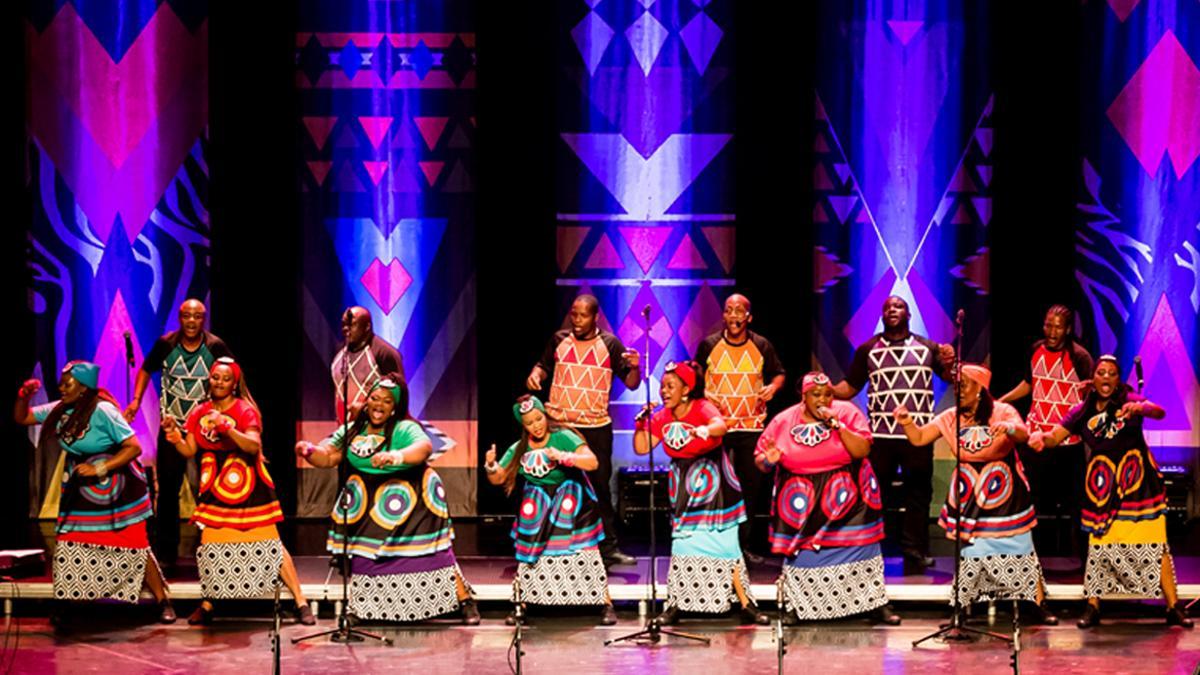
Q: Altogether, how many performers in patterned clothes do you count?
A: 14